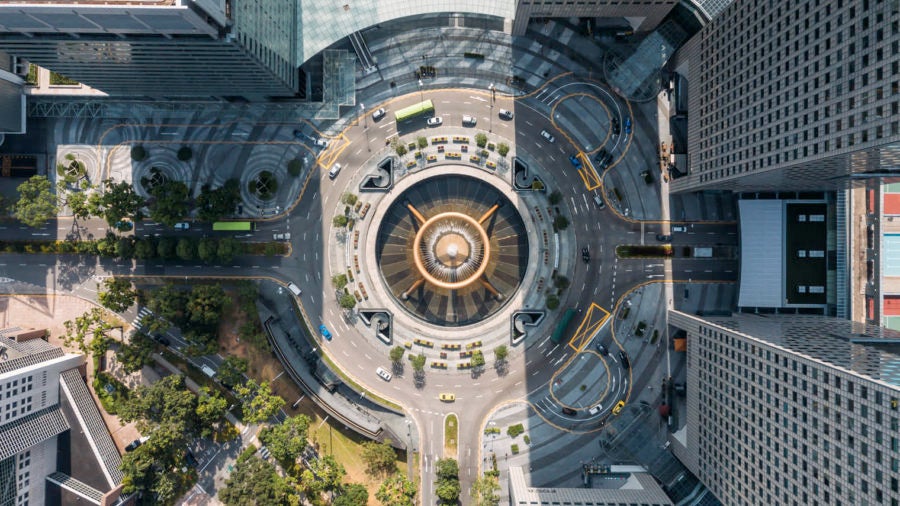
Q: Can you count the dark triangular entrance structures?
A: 4